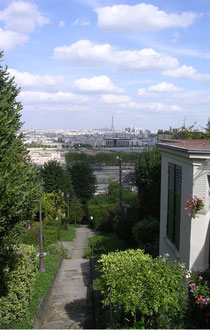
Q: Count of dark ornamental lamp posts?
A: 2